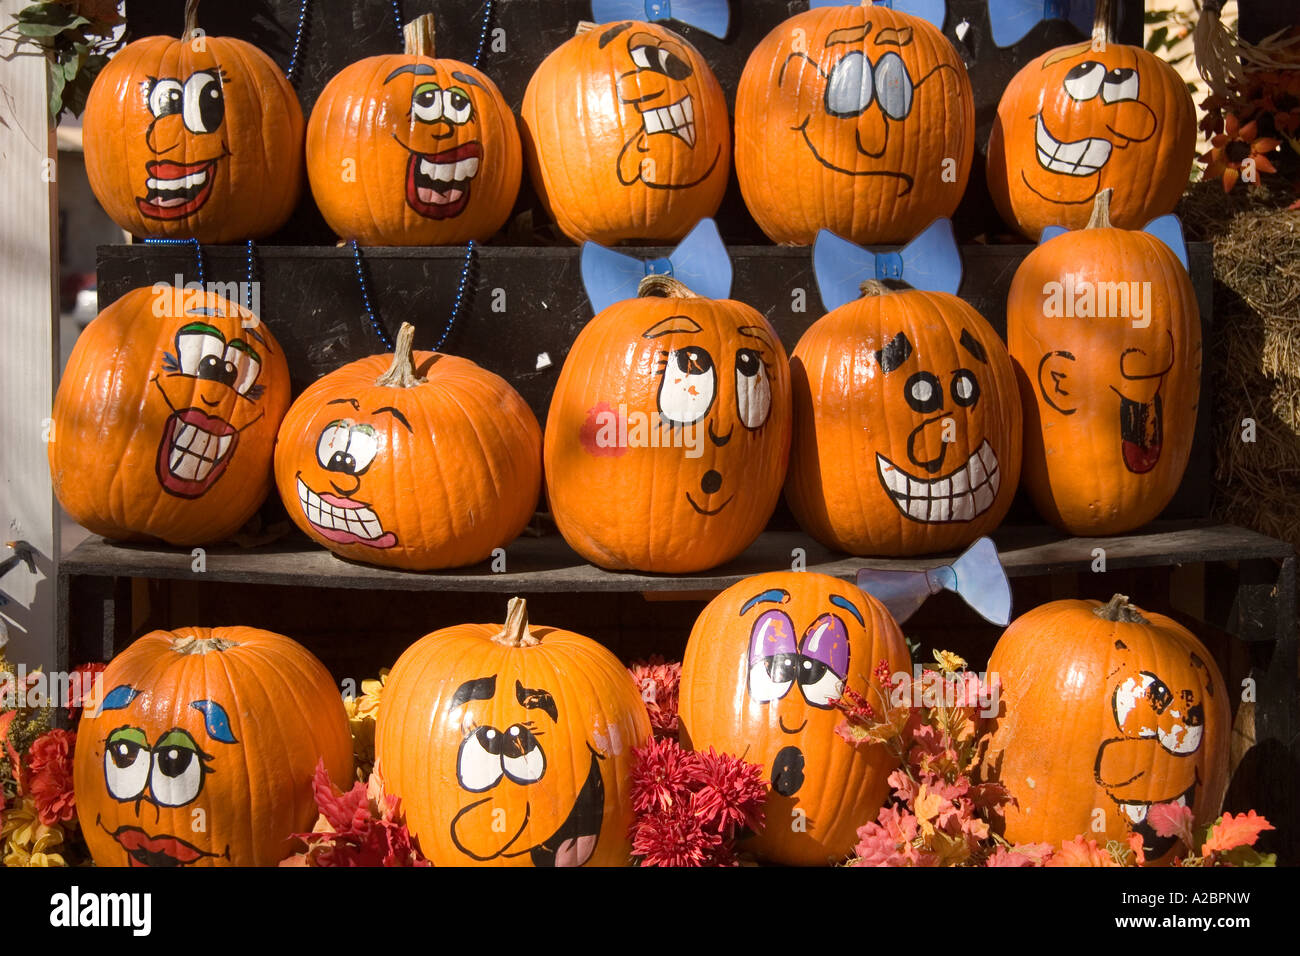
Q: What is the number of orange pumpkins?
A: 14